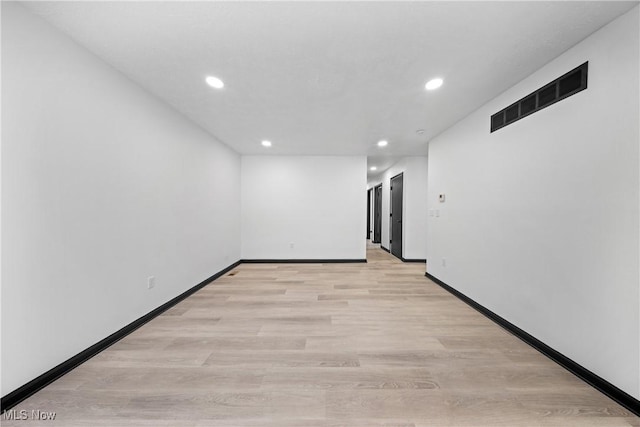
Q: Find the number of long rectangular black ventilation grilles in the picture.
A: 1